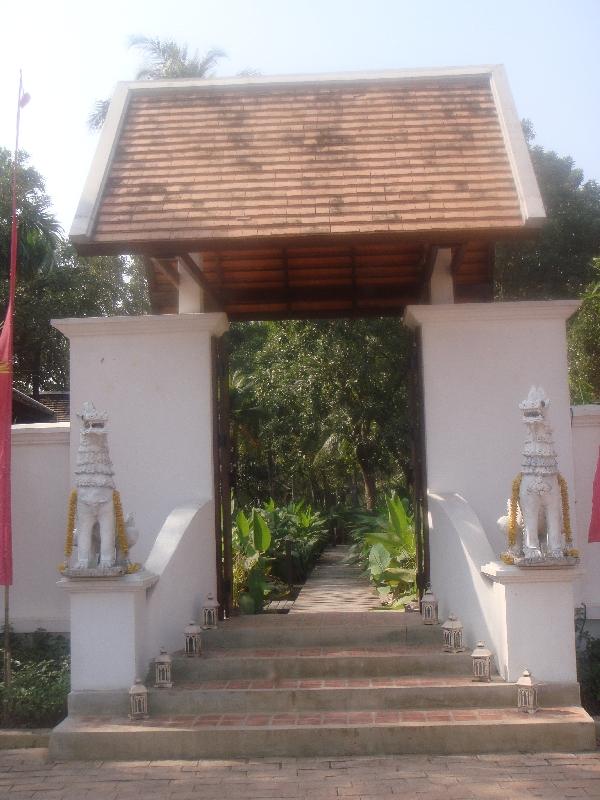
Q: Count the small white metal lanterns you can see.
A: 8